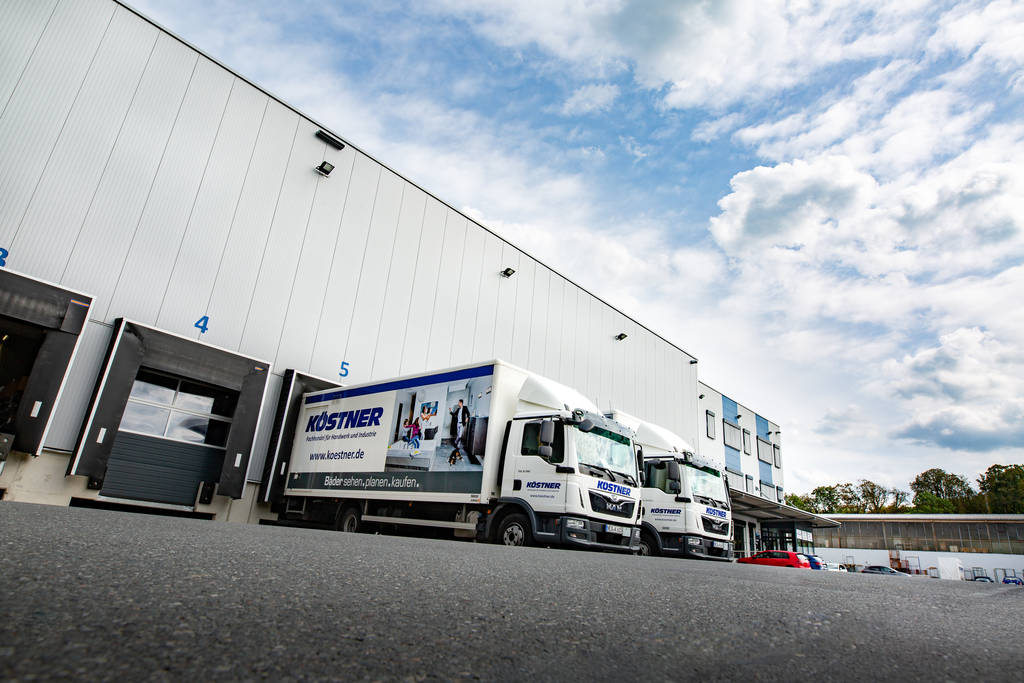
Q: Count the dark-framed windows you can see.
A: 9